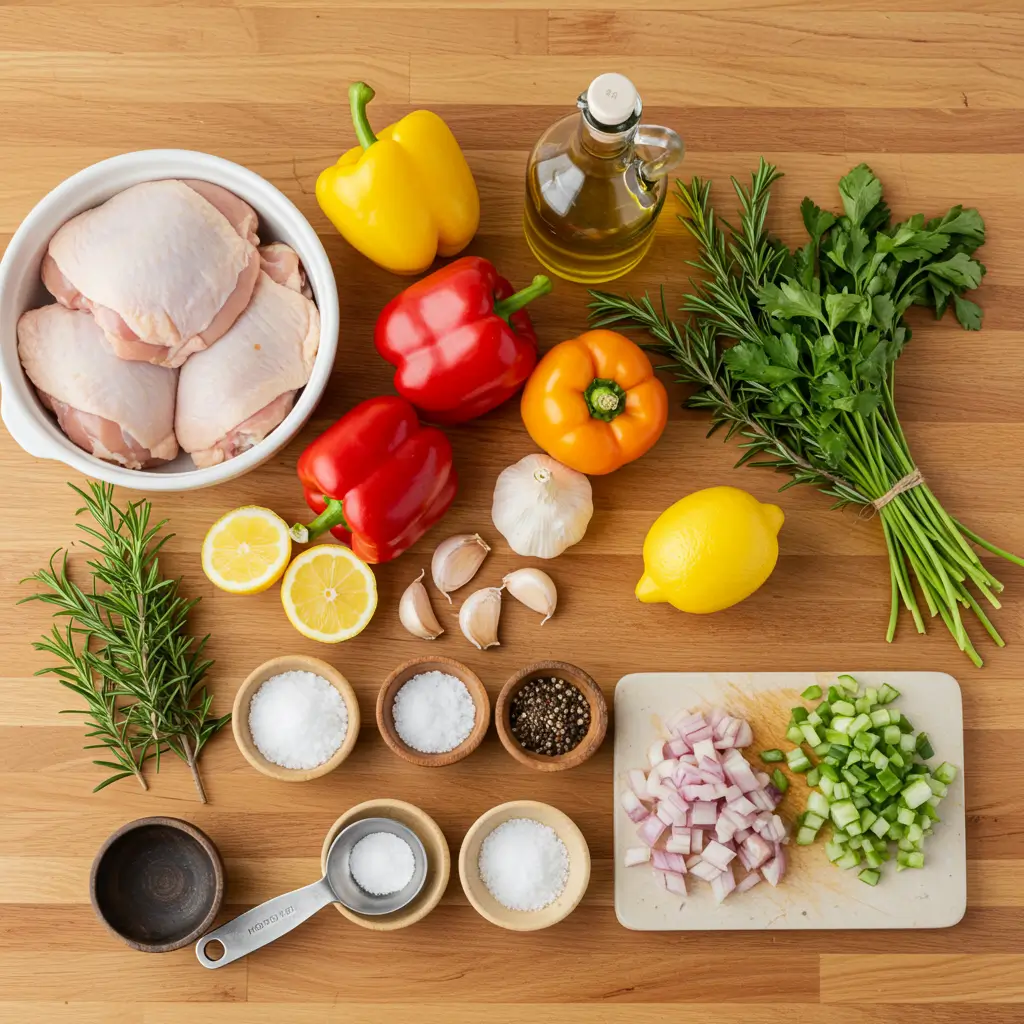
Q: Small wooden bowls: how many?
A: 6